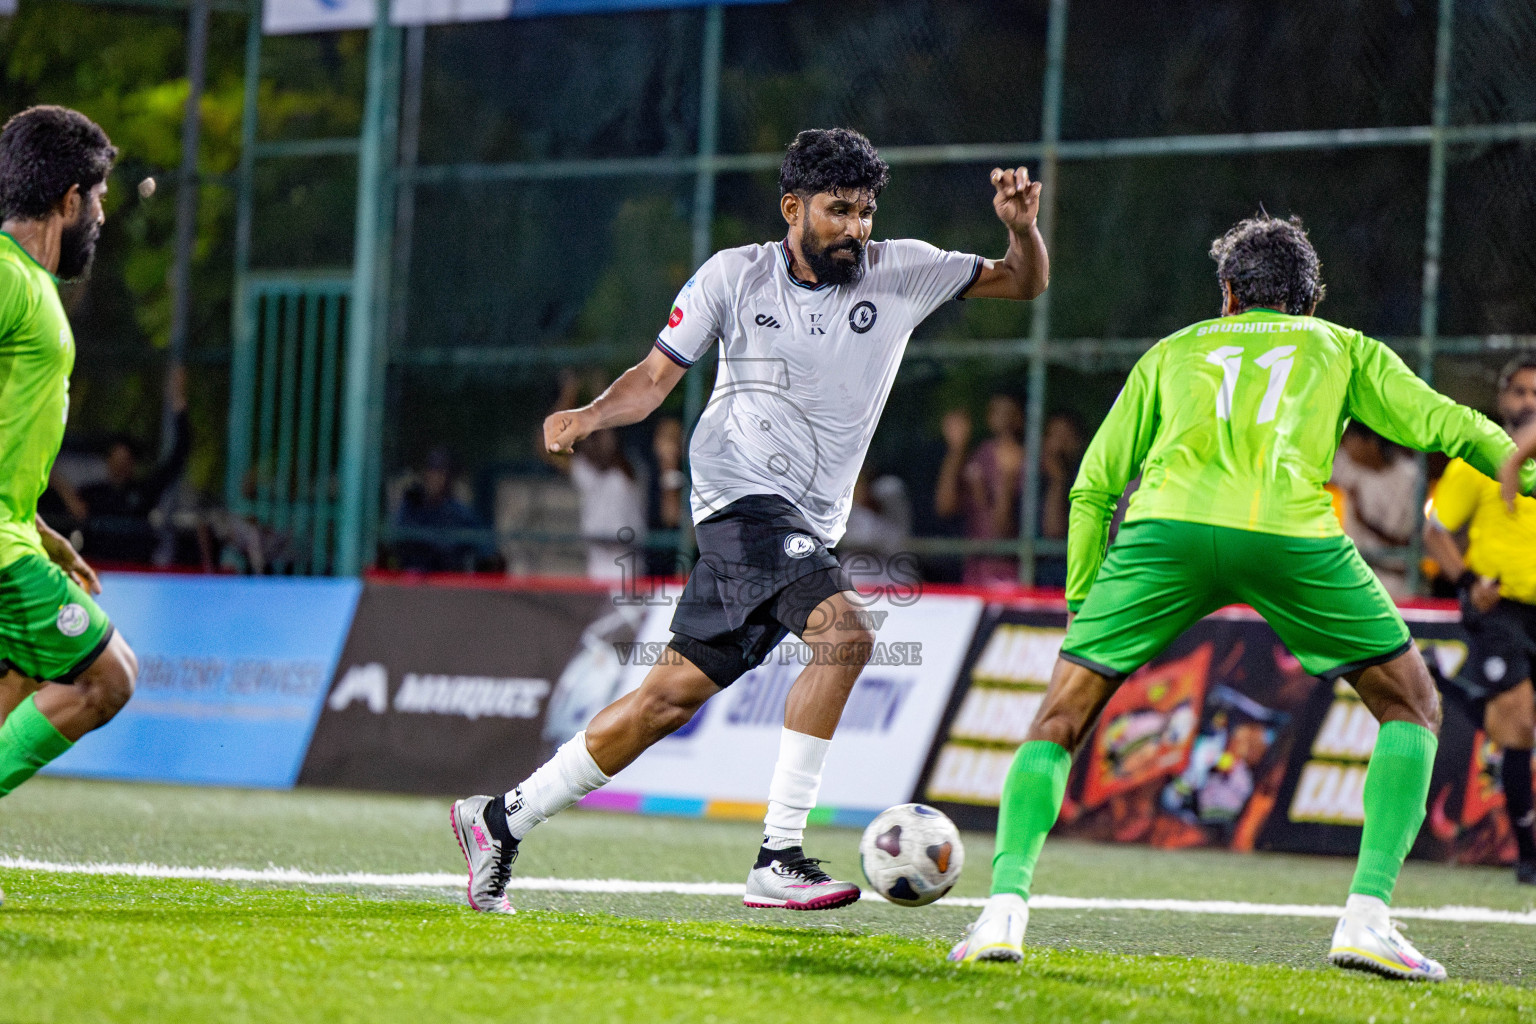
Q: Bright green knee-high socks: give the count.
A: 3